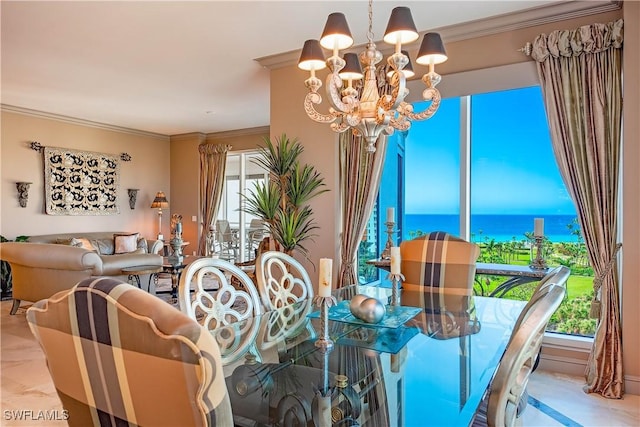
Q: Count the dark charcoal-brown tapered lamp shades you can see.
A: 6